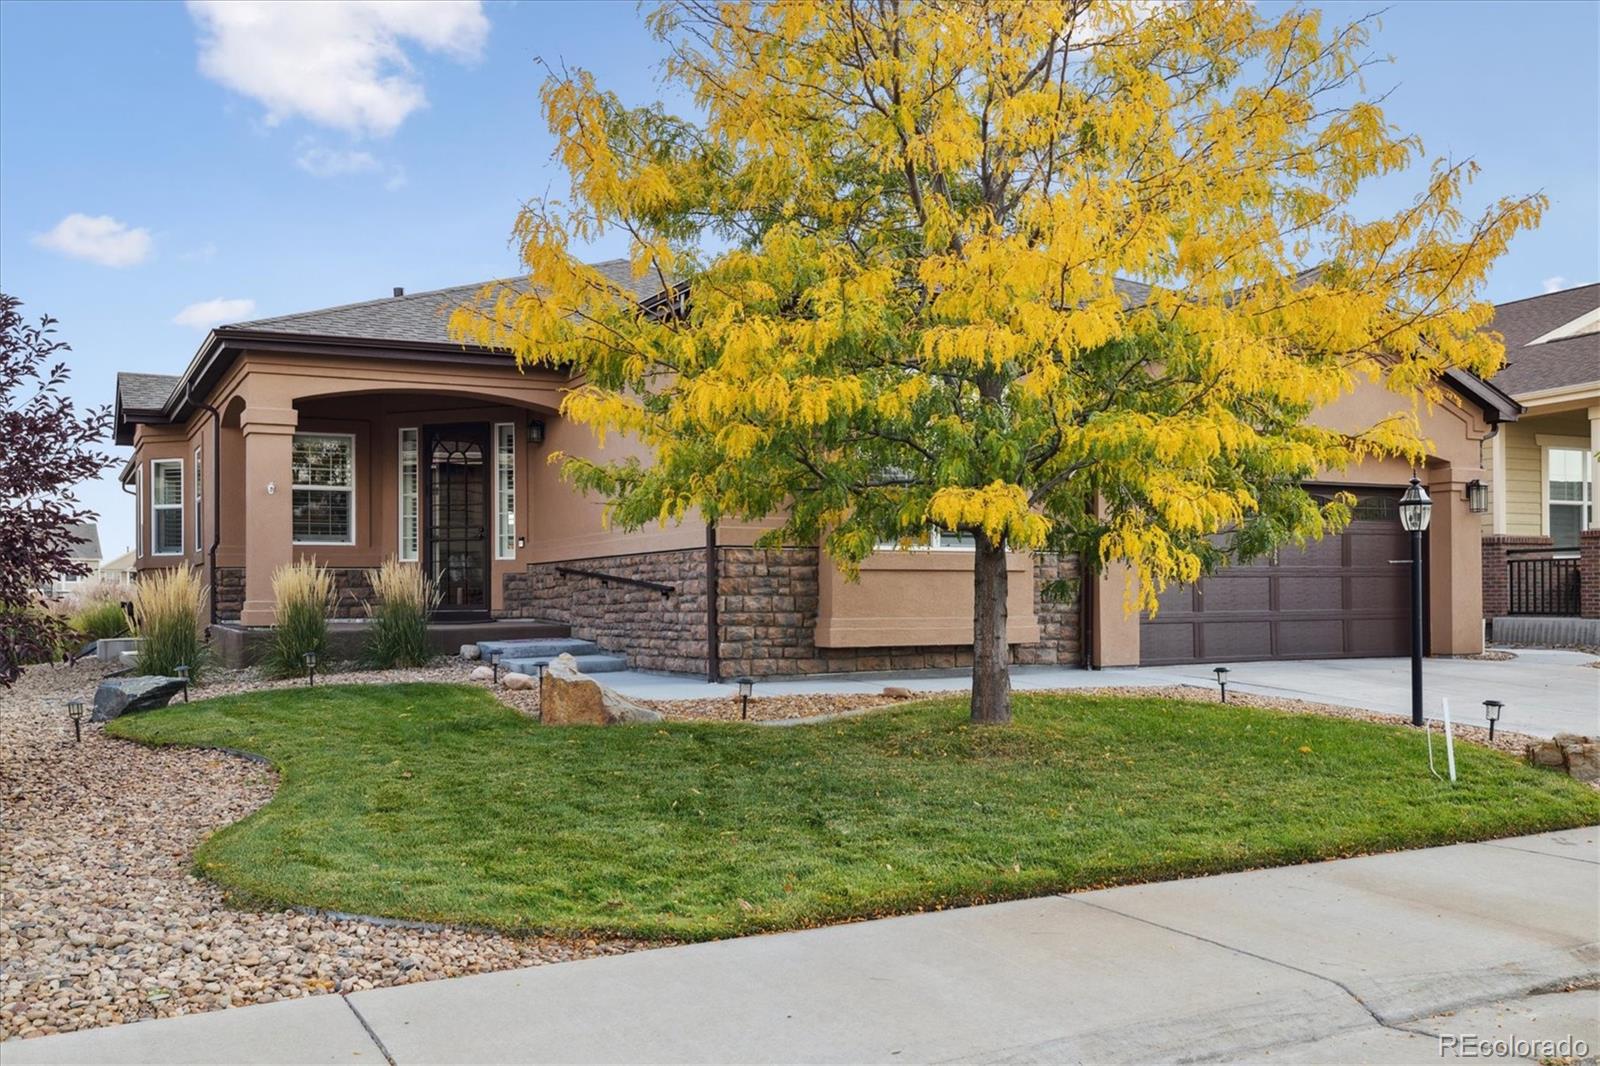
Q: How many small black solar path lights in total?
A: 8